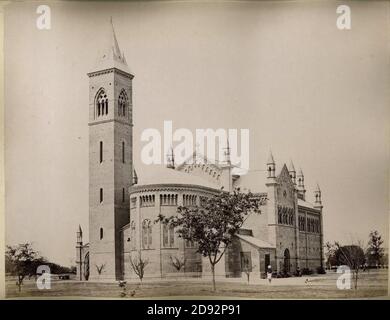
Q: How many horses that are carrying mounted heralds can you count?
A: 0